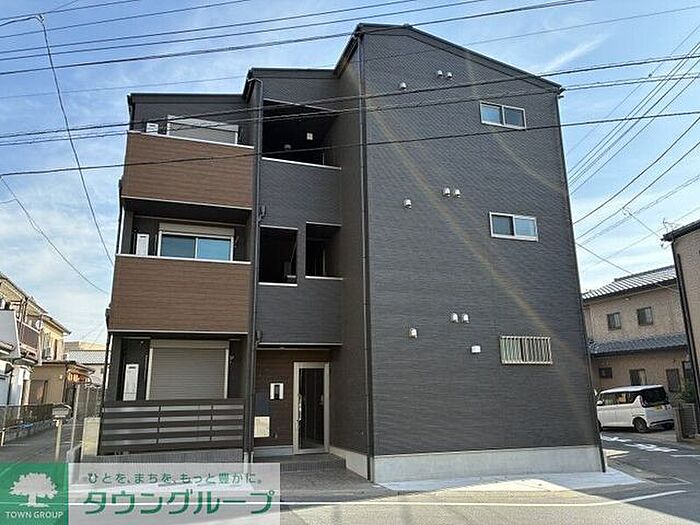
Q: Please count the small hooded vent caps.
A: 9